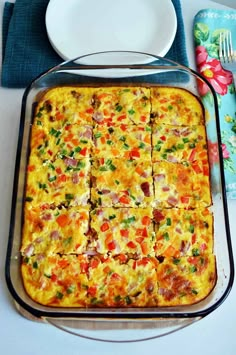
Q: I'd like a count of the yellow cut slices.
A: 15